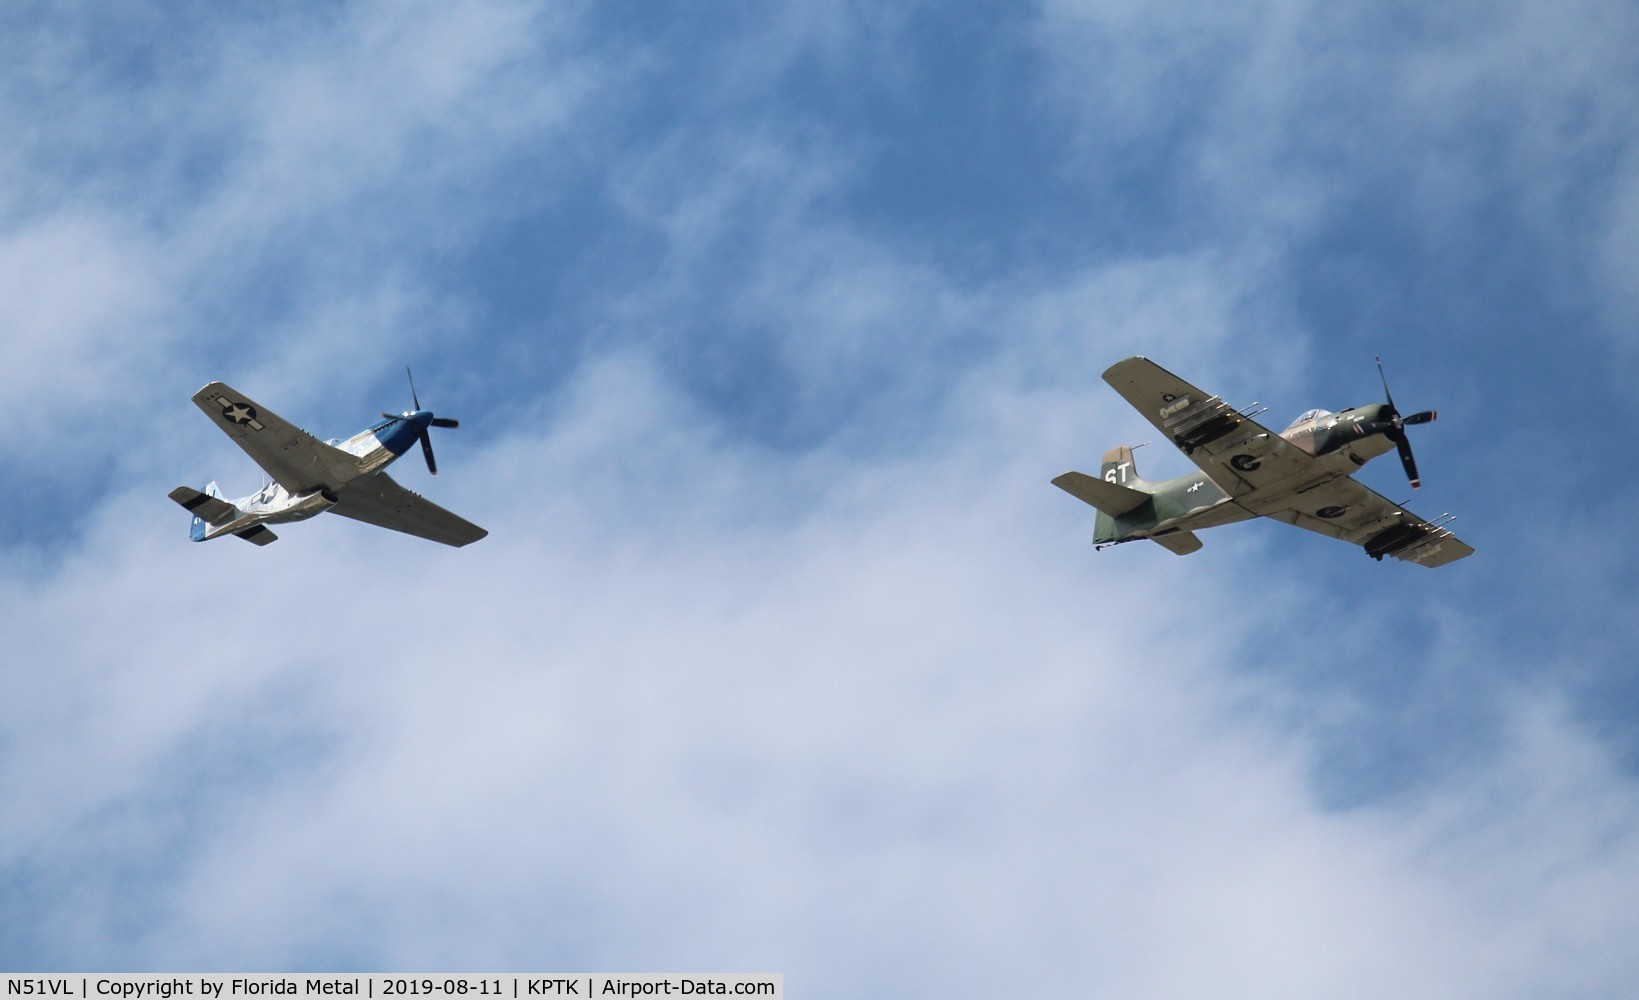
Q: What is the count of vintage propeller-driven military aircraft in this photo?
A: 2